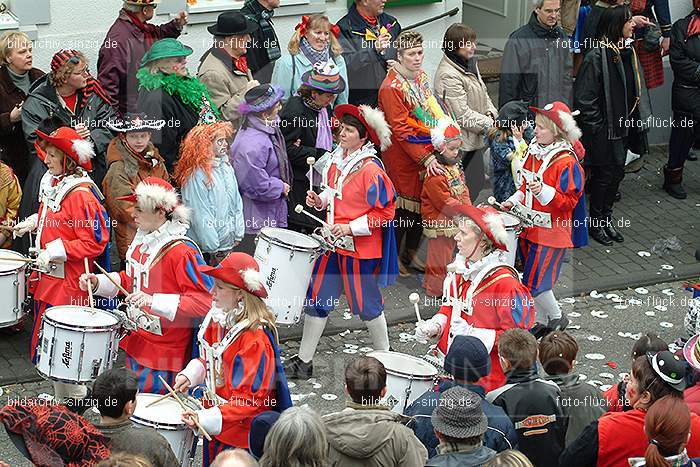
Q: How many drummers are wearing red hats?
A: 6